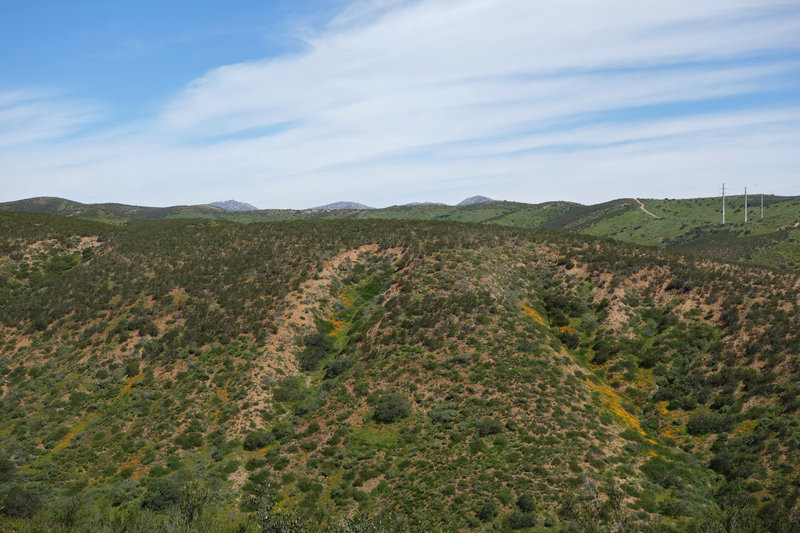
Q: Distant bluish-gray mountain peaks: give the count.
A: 3